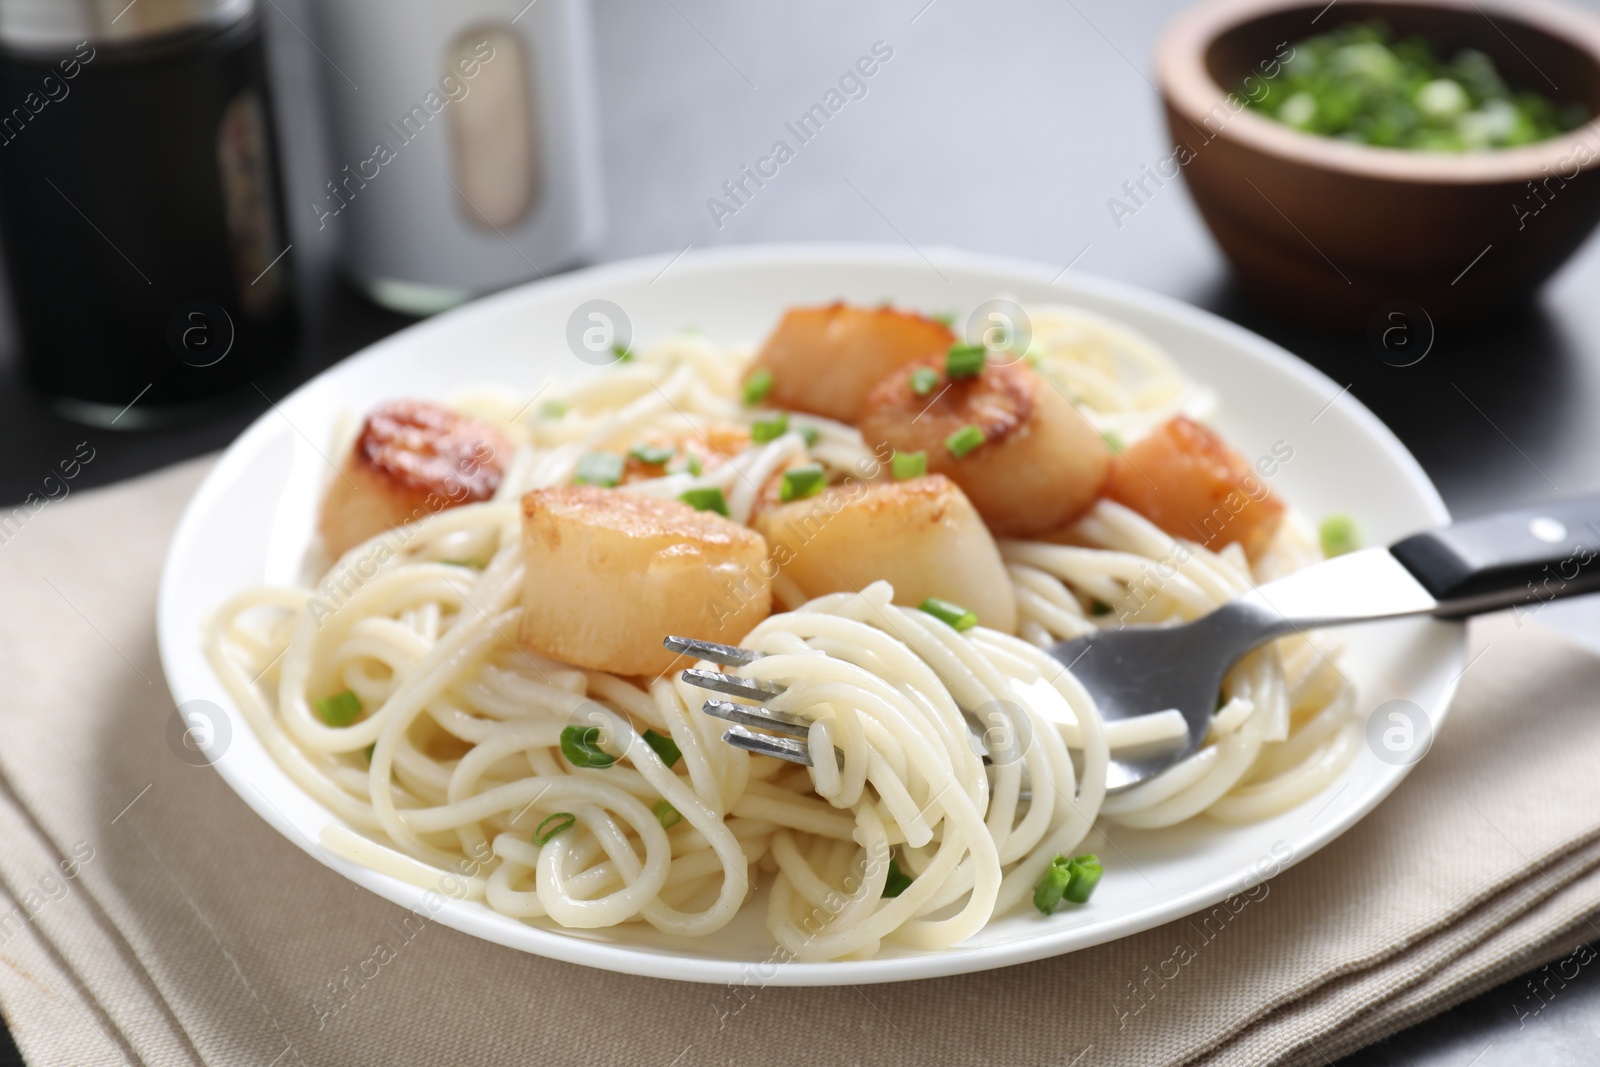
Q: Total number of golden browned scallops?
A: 7